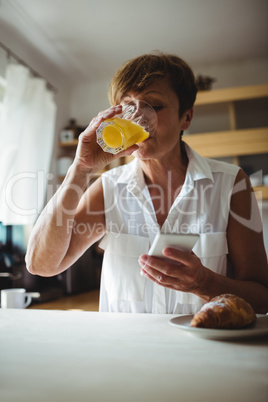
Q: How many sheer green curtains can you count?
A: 0